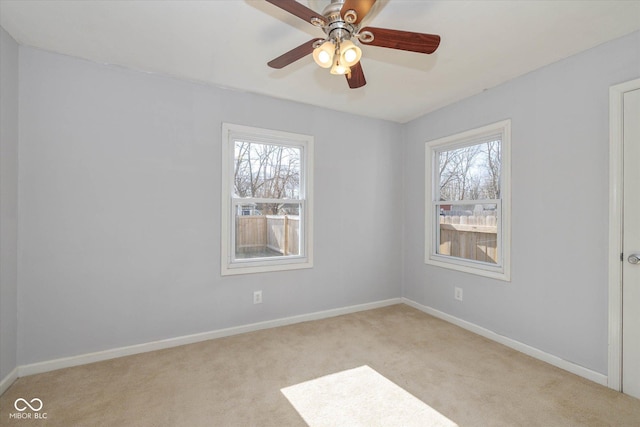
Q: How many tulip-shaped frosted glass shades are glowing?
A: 3